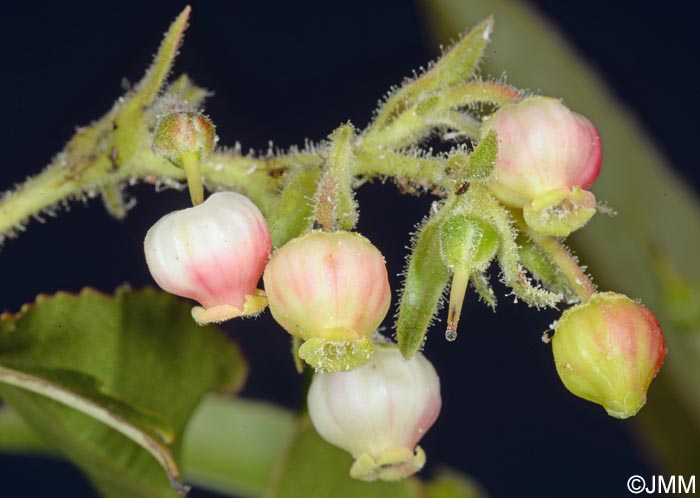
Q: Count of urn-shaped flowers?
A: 5